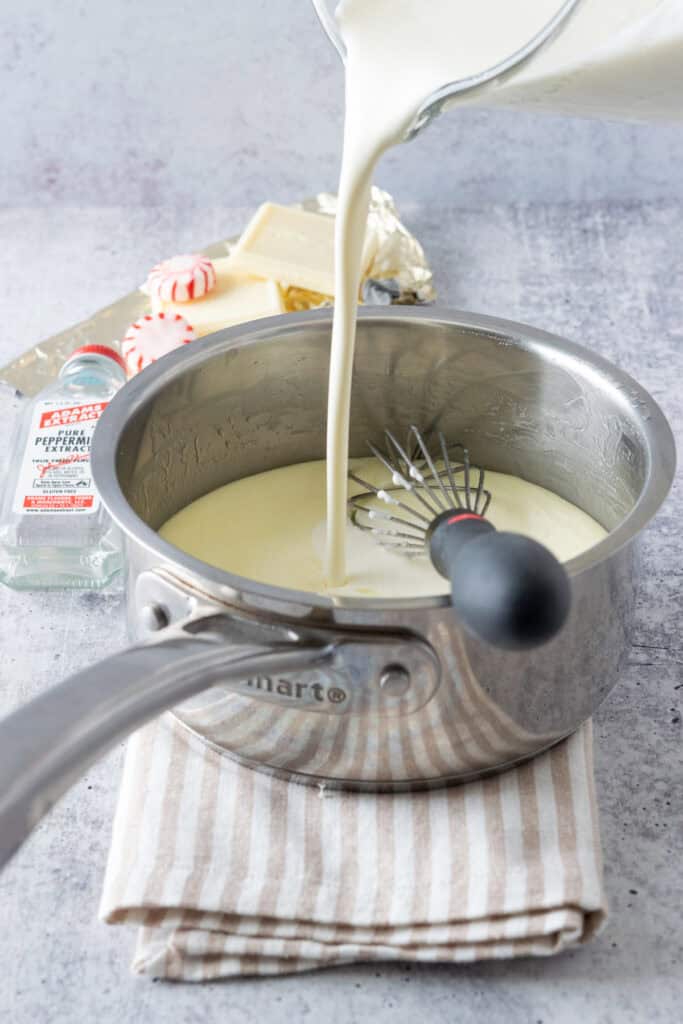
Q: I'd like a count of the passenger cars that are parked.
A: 0